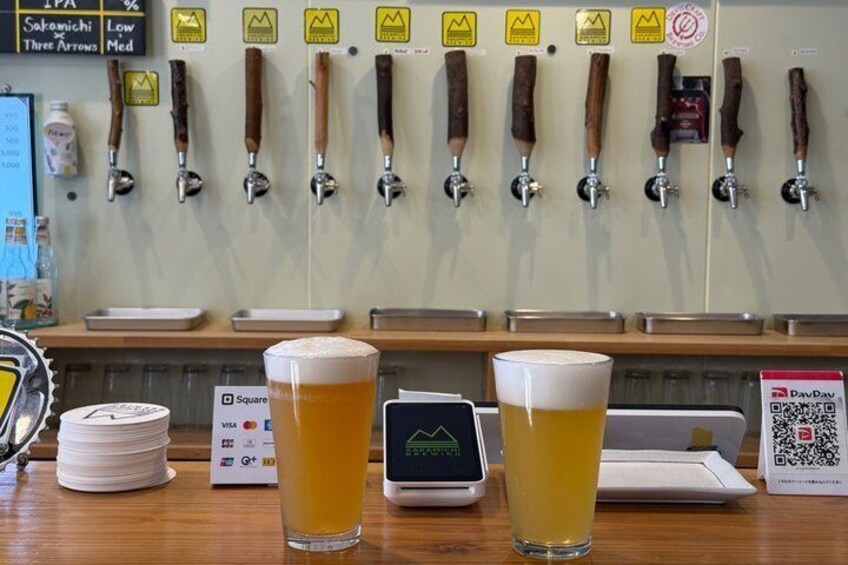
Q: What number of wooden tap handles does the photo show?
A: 11